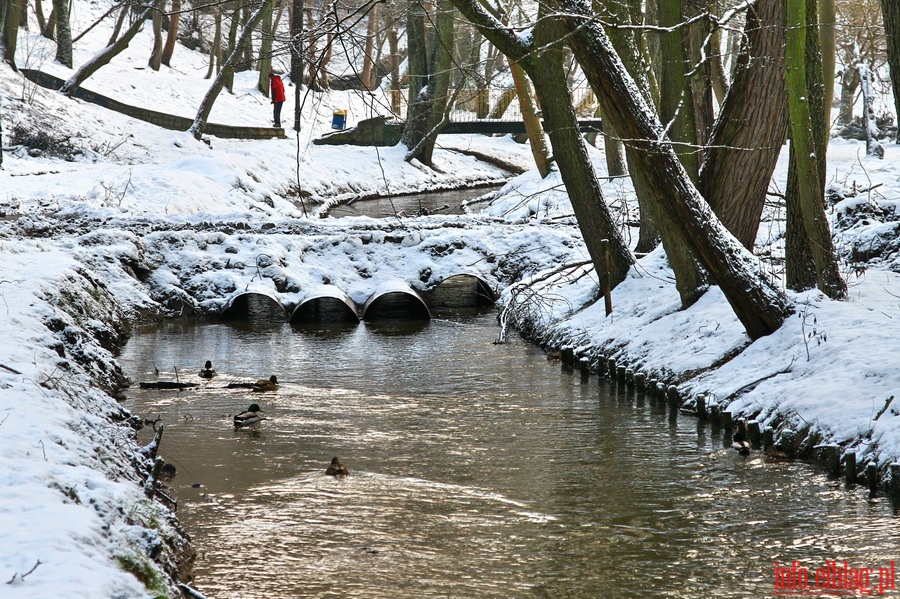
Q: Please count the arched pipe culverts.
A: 4